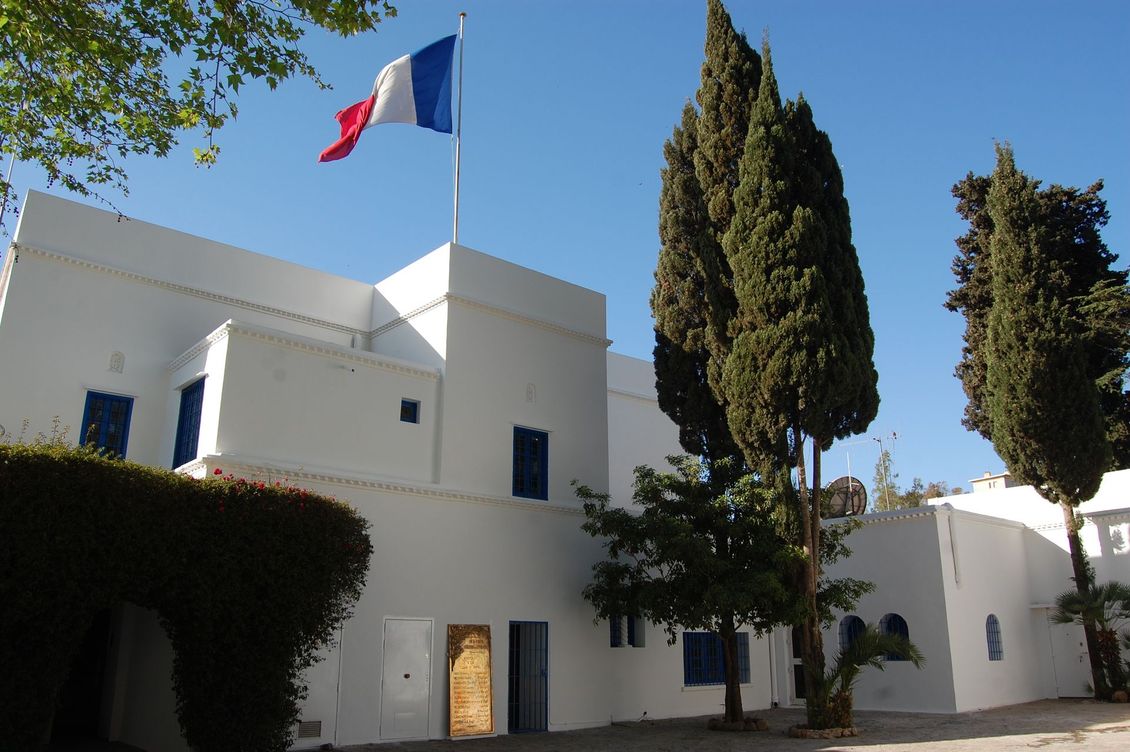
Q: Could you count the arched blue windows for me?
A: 3